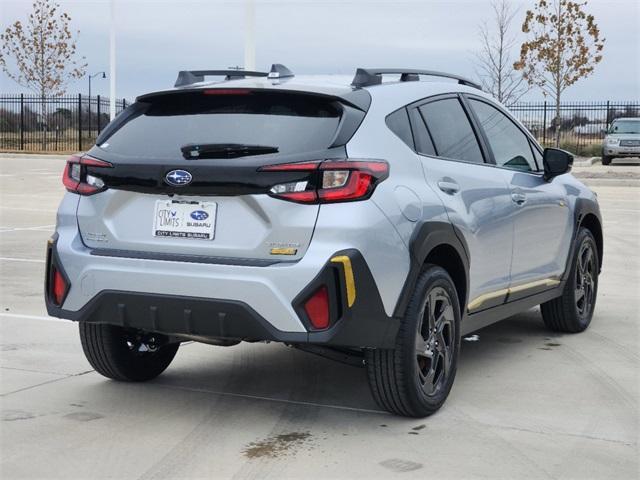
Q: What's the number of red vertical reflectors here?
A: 2